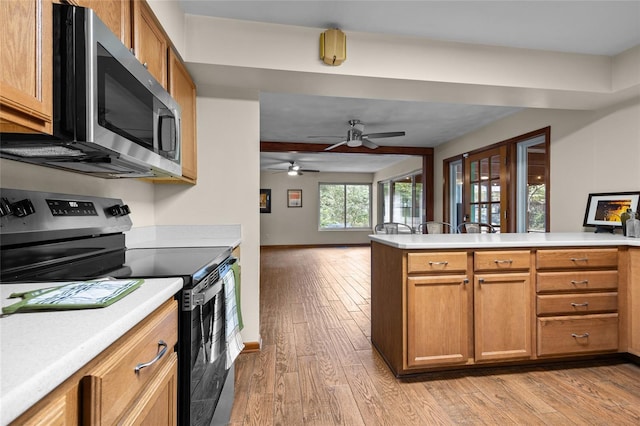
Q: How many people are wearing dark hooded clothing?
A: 0